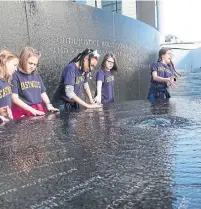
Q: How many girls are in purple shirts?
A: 5